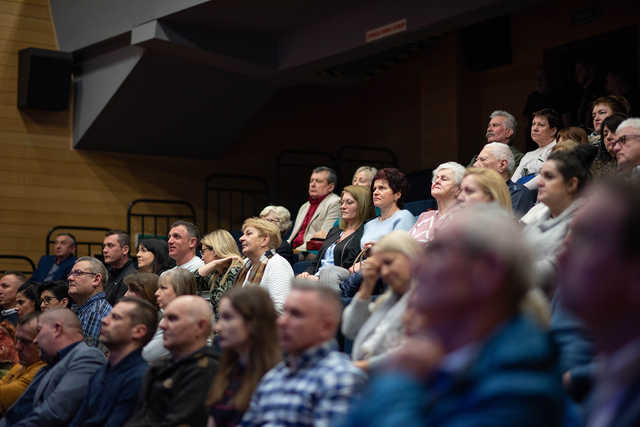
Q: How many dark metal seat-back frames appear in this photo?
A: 6